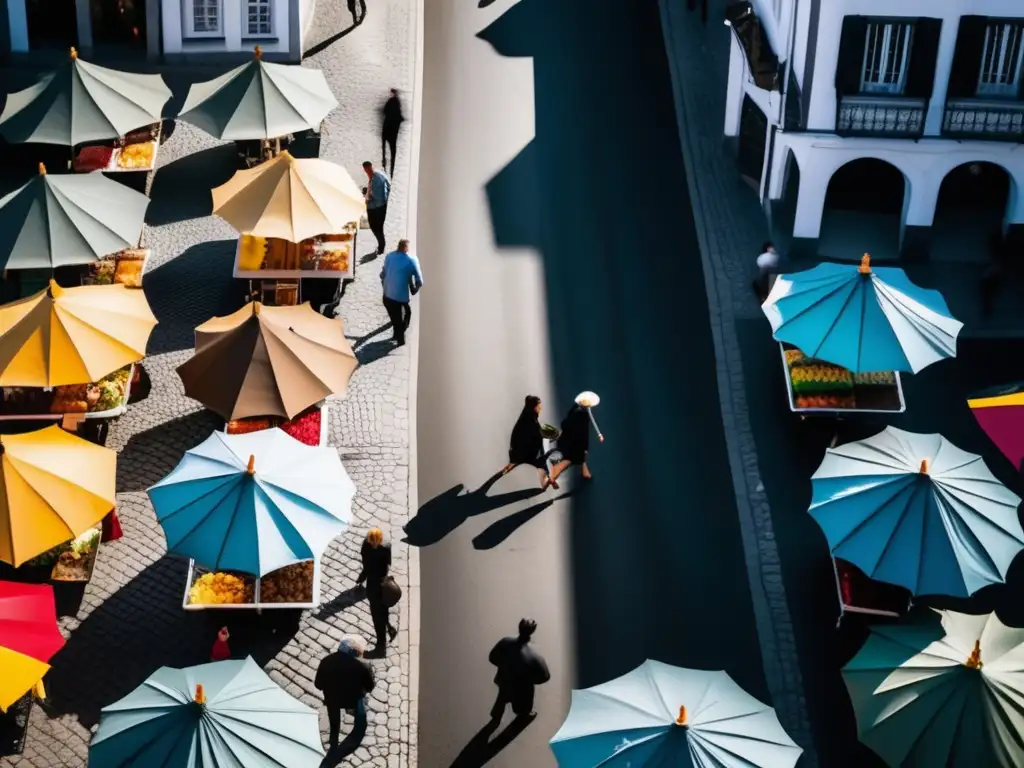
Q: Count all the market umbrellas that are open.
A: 15